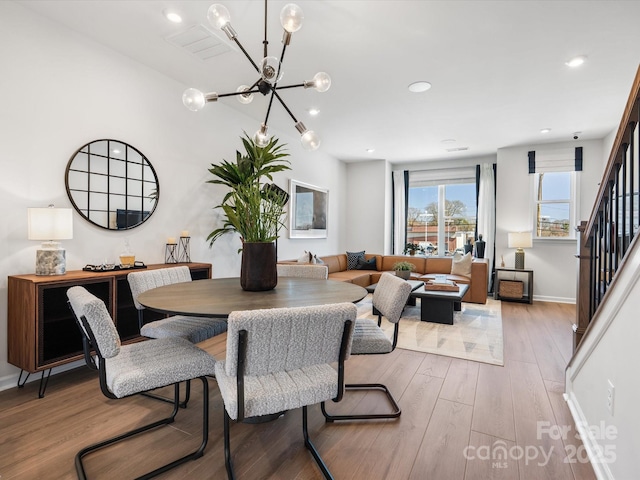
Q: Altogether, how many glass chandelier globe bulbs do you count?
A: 8